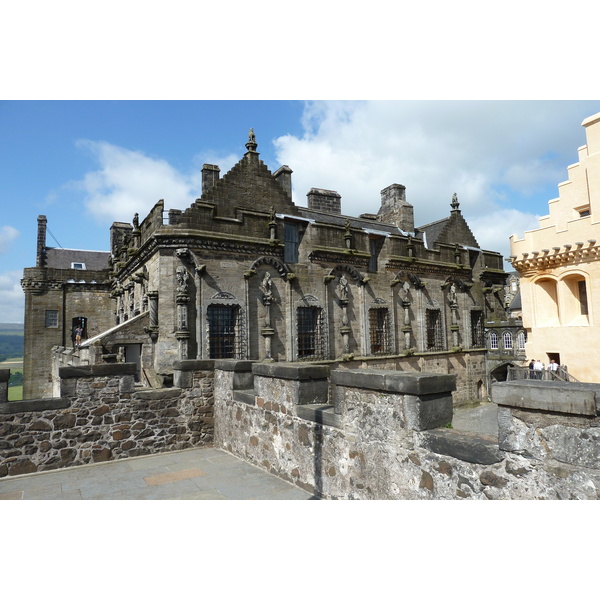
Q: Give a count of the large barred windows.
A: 5